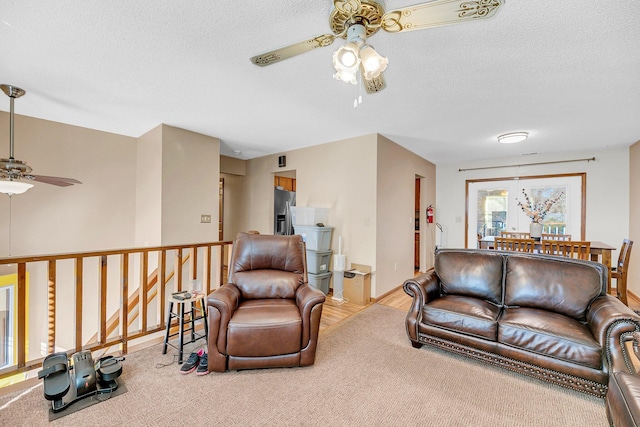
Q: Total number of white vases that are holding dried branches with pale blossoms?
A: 1